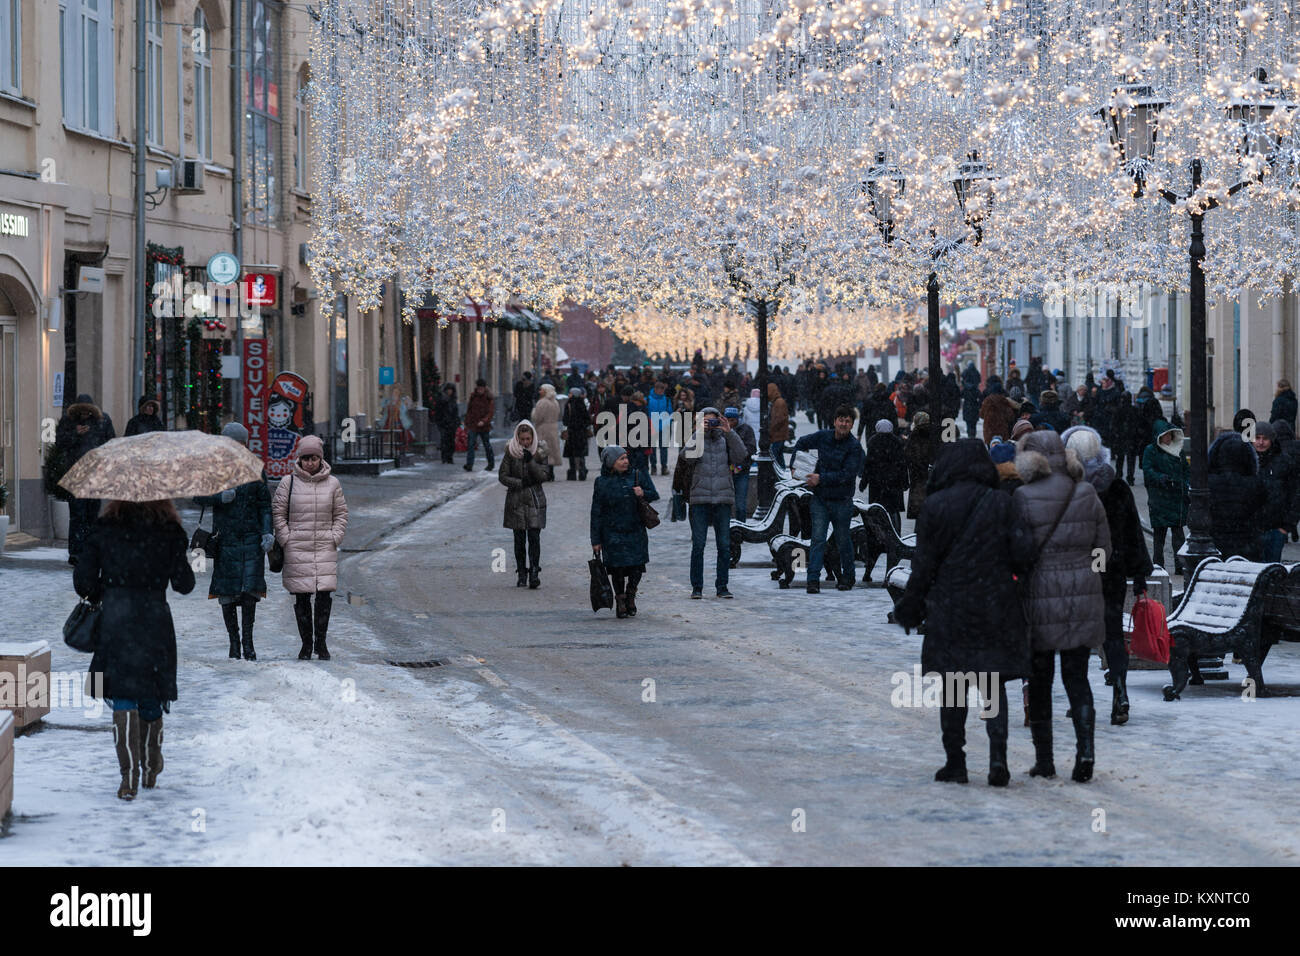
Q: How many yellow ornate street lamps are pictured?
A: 0